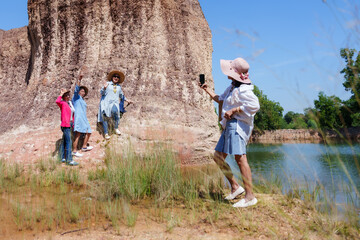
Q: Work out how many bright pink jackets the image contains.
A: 1